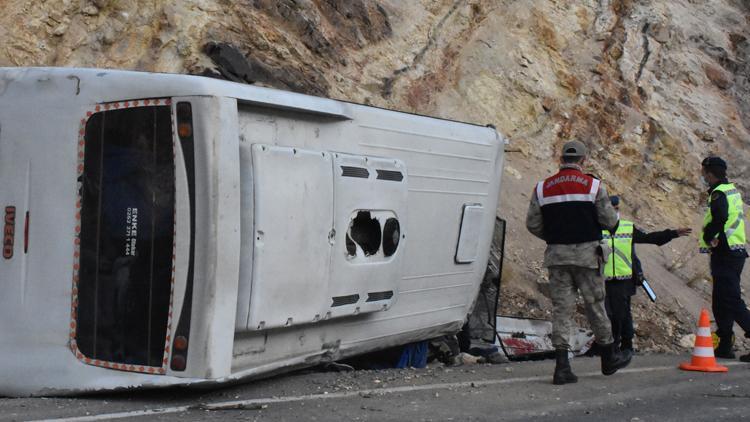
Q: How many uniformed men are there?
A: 3